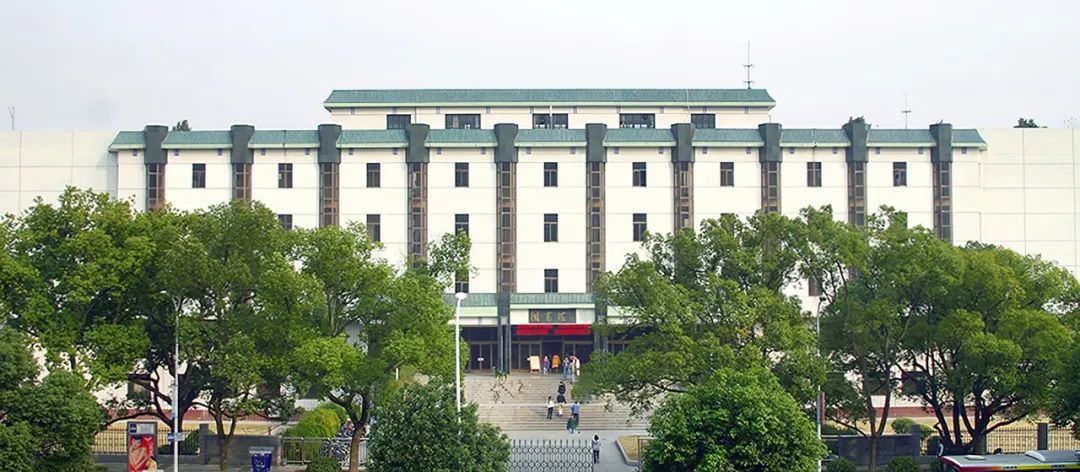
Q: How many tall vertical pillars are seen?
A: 10